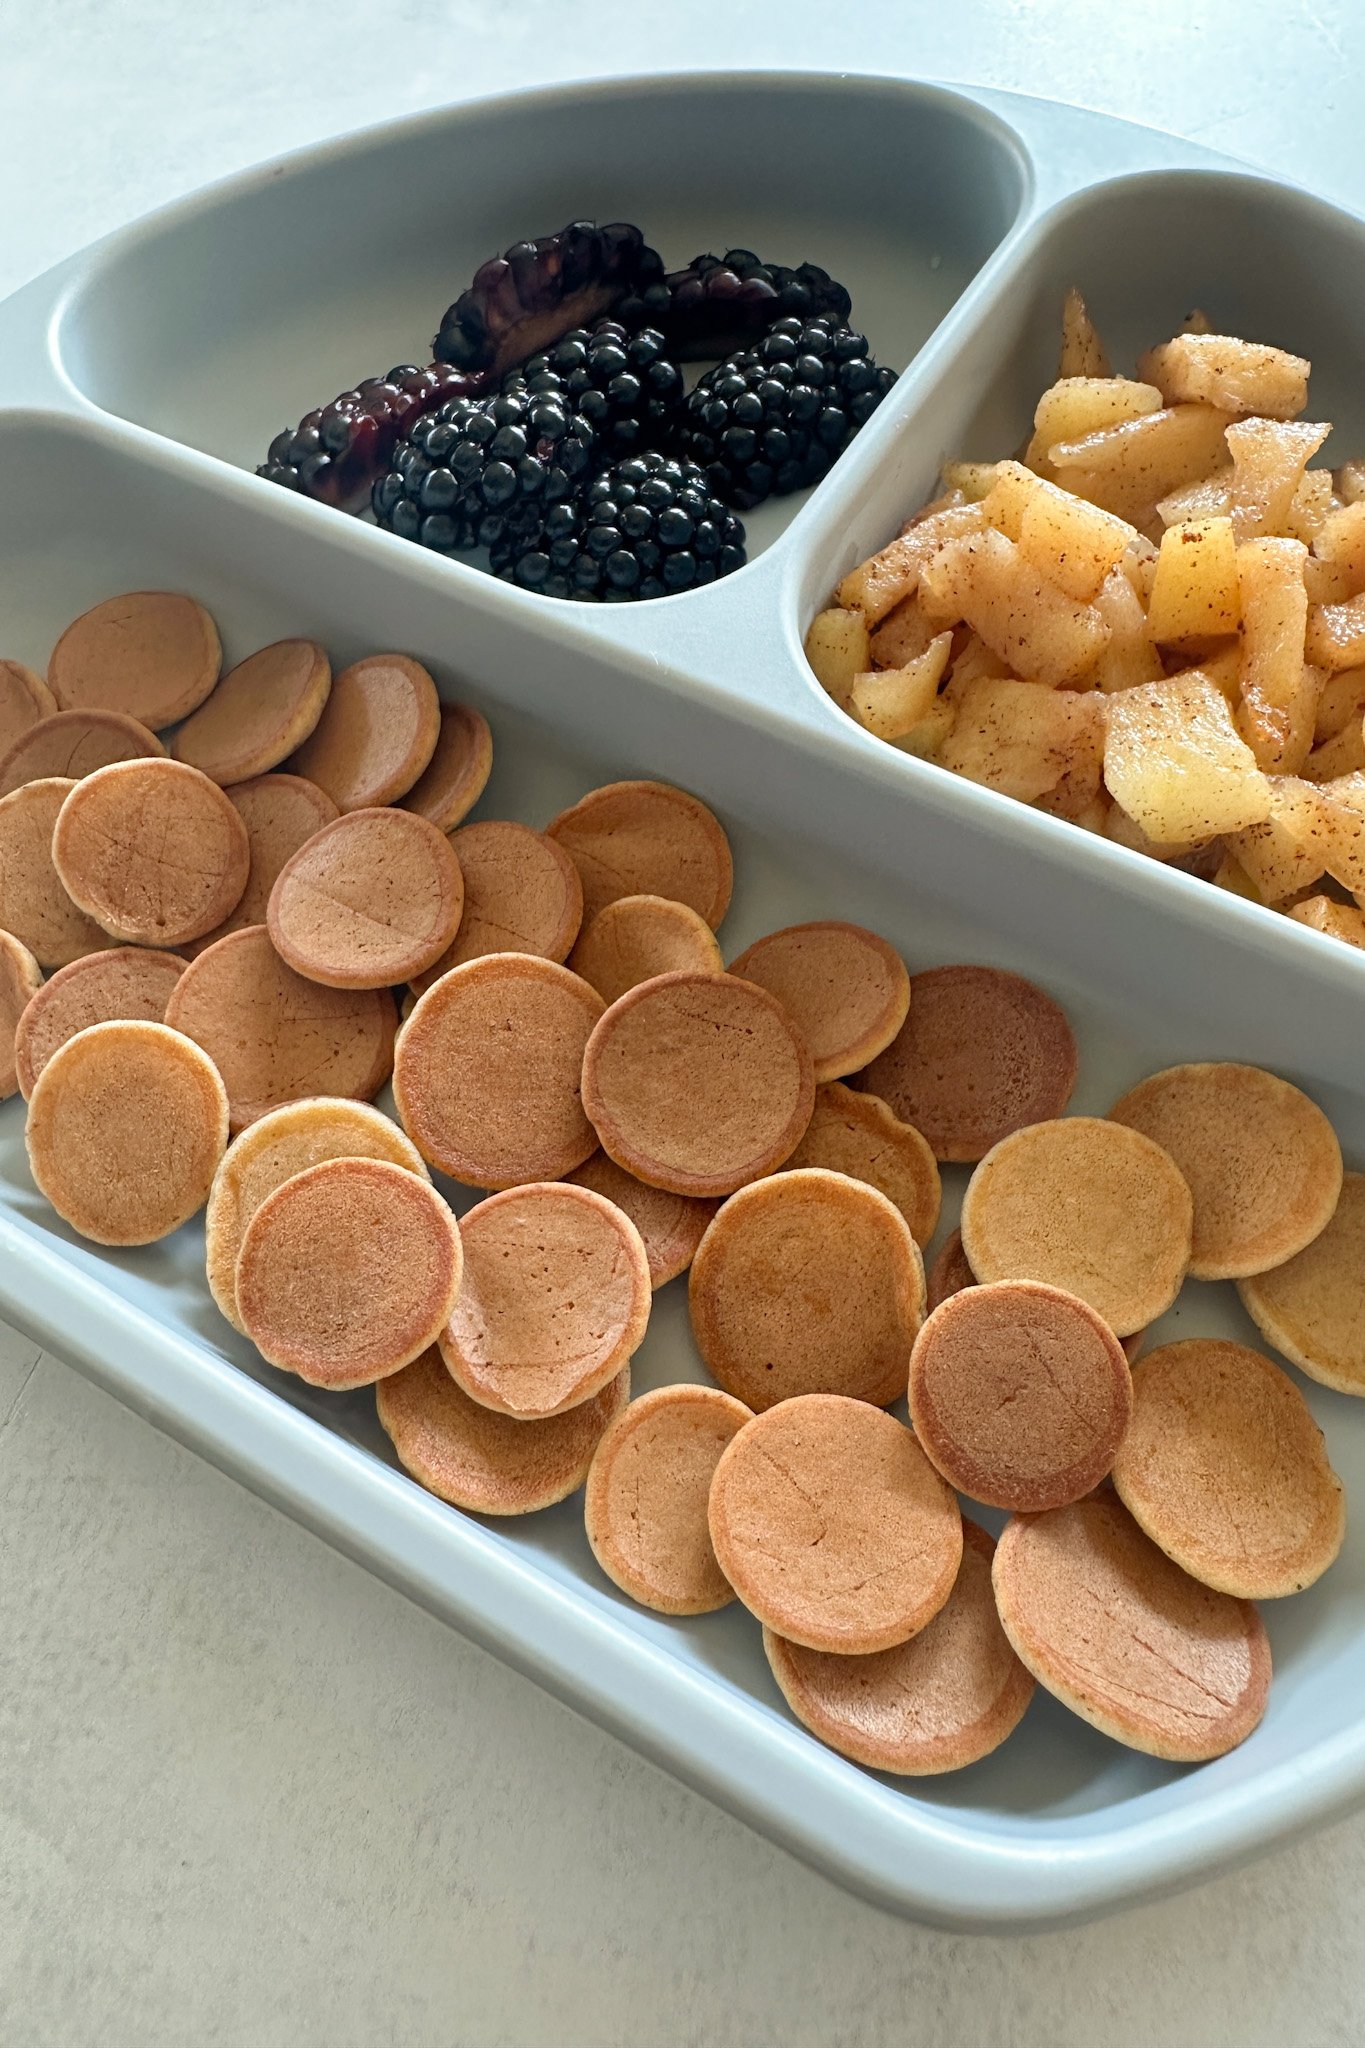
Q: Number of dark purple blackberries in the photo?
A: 7